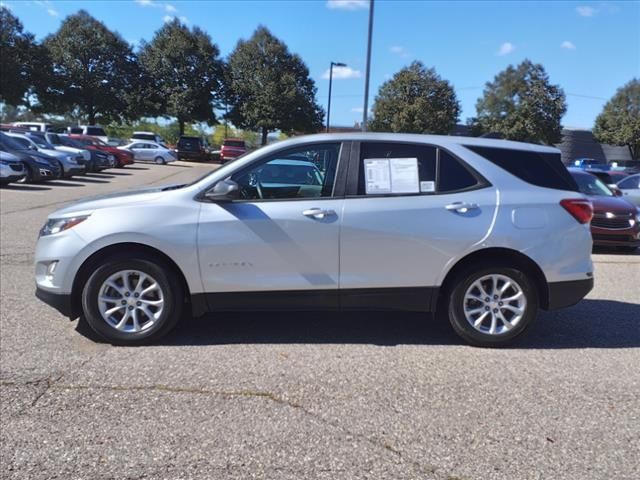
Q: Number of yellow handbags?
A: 0